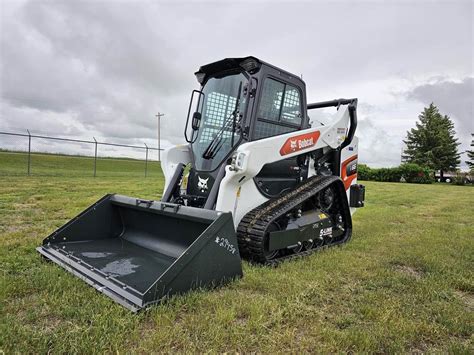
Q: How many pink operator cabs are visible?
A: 0